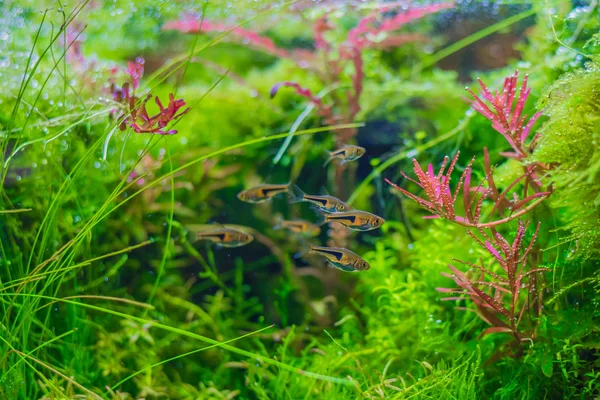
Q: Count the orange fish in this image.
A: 7